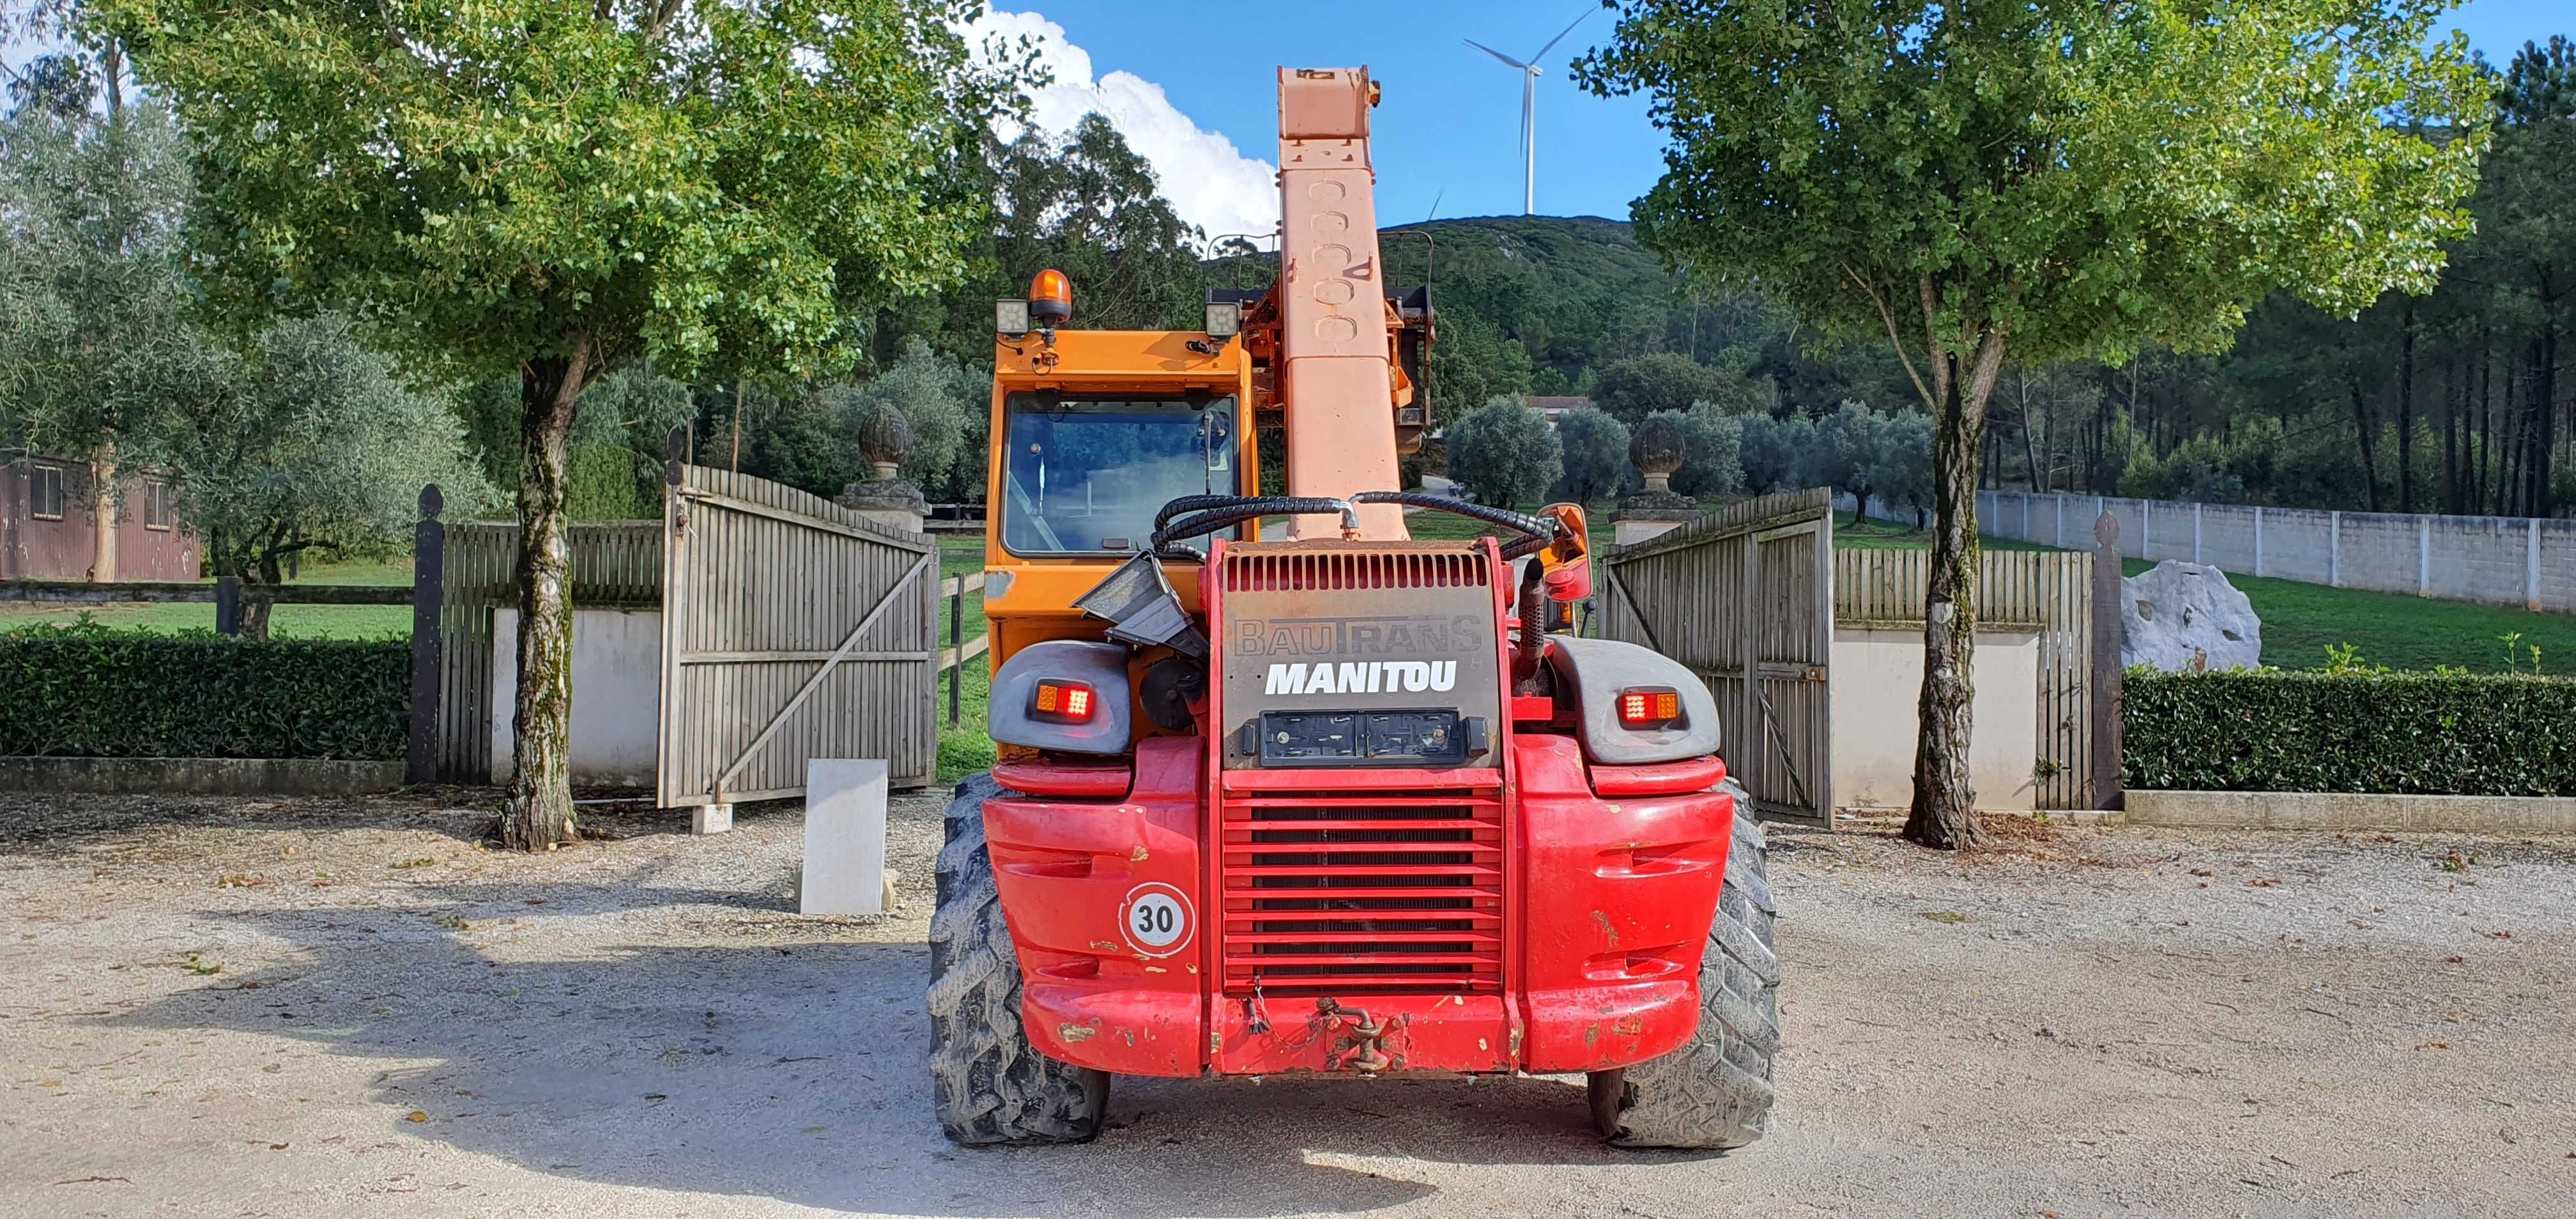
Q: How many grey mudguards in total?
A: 2